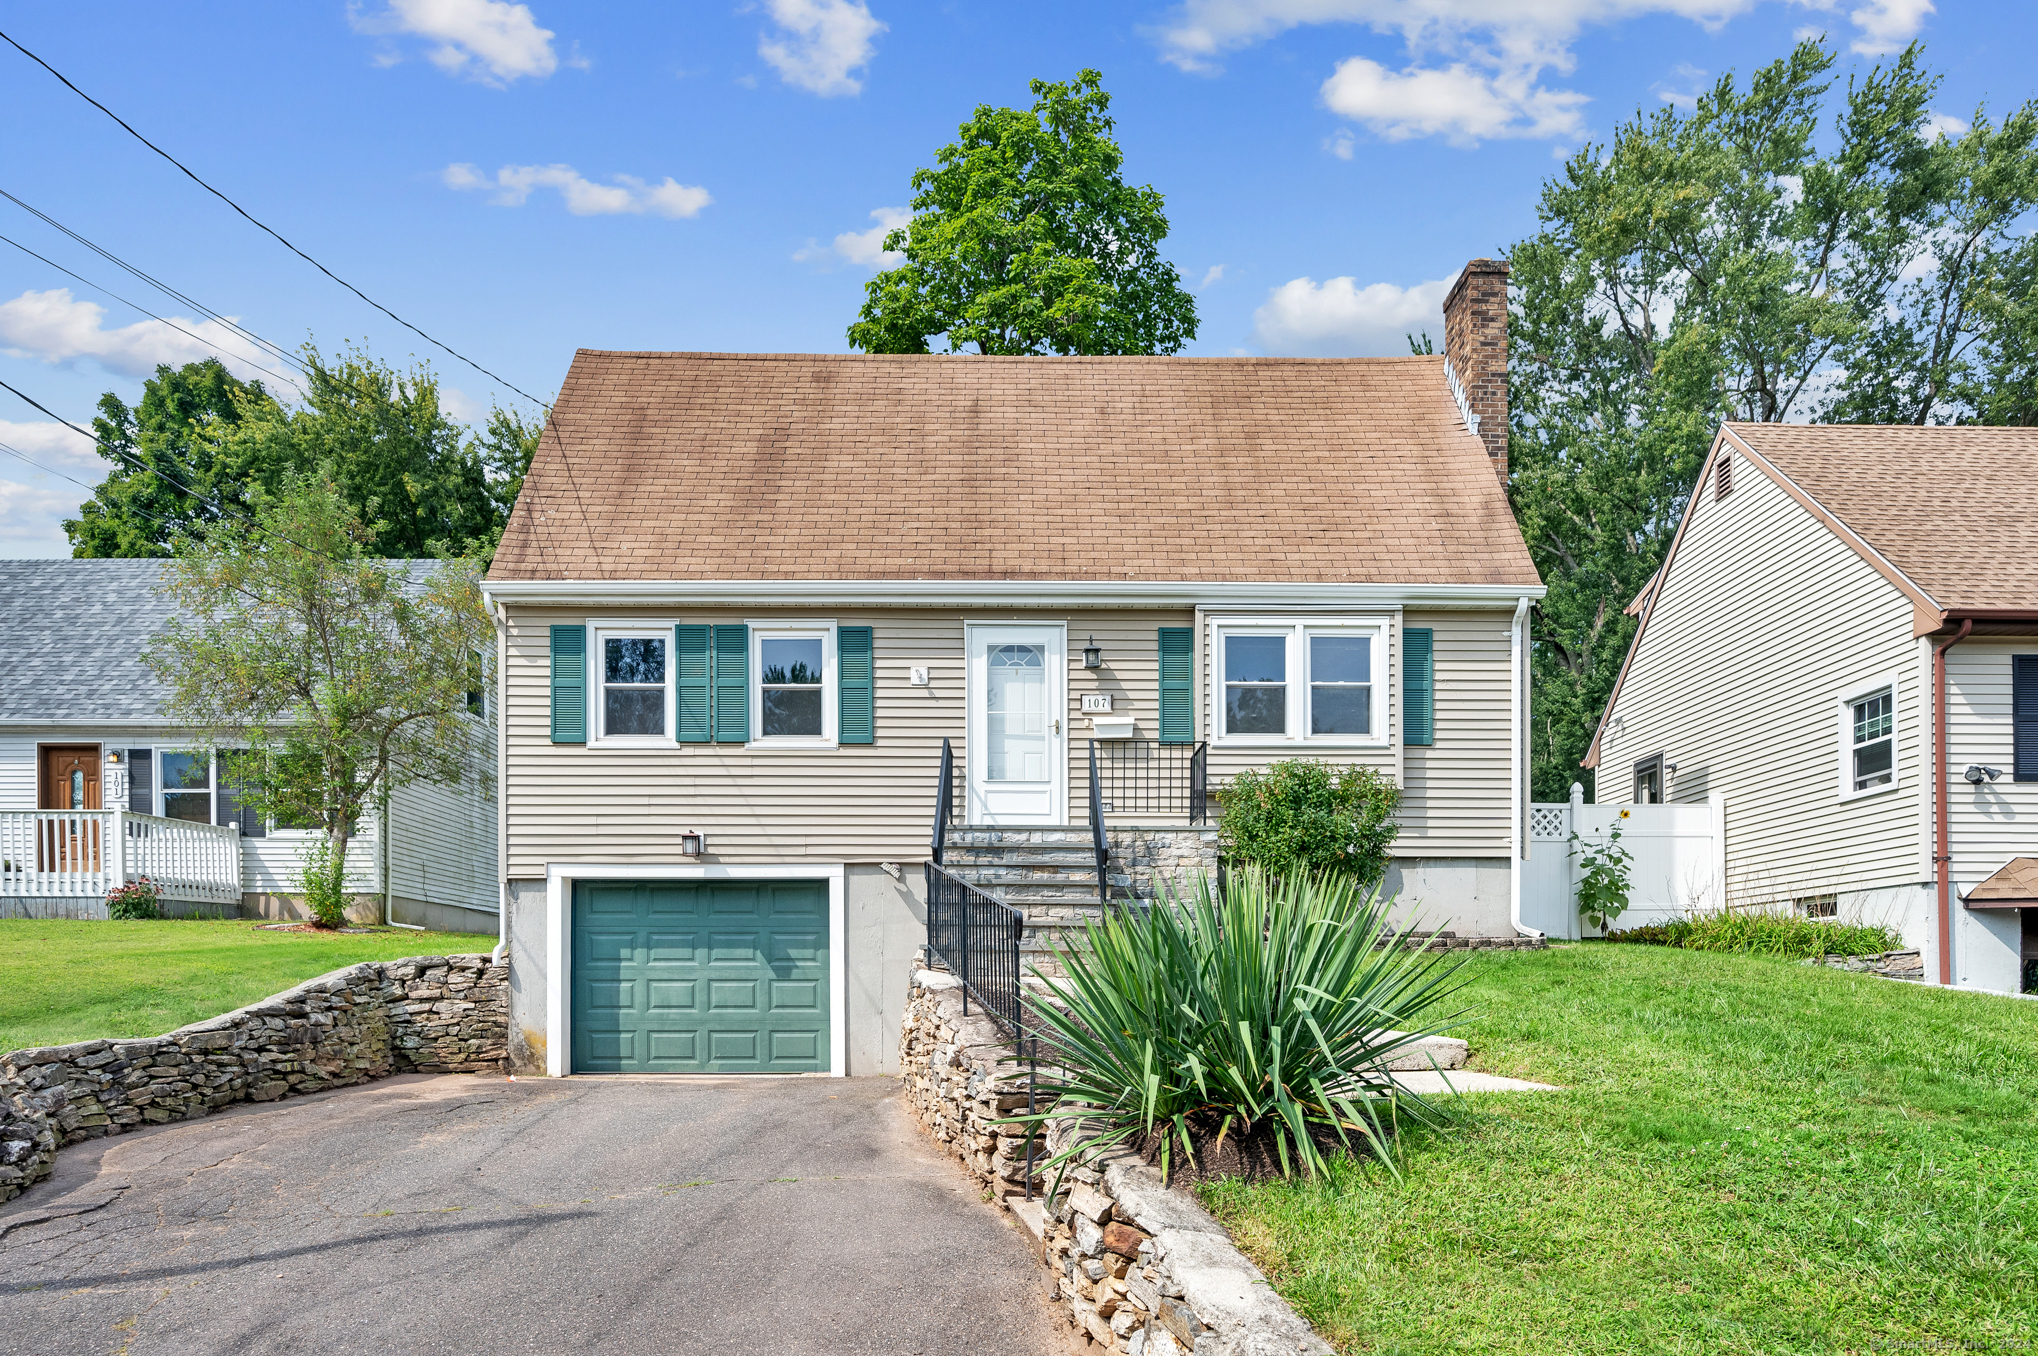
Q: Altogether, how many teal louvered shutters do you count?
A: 6